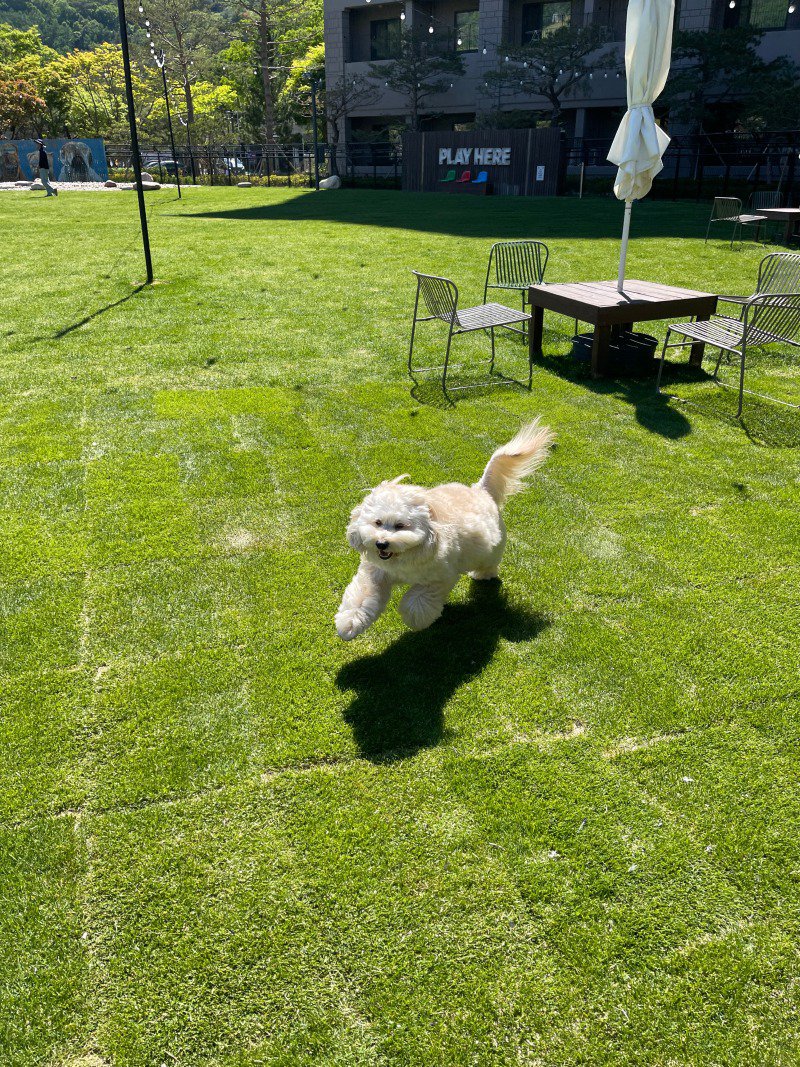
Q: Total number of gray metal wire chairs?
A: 6